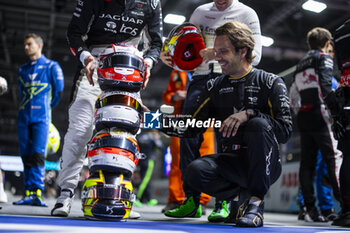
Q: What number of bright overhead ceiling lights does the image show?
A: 3